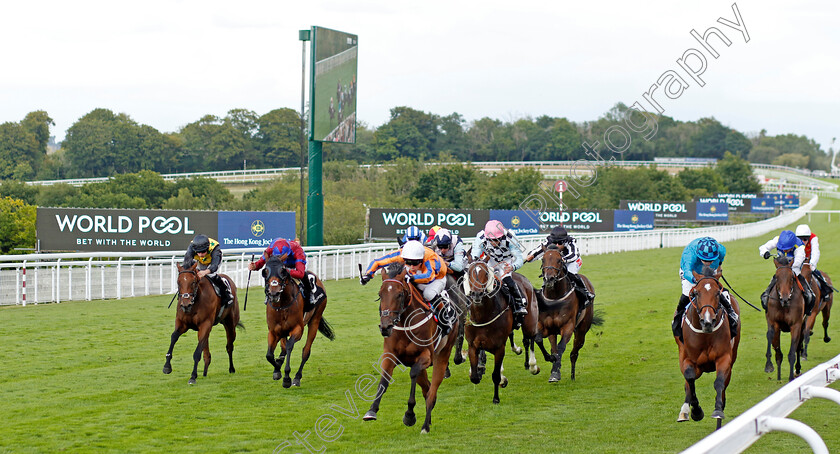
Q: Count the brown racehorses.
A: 8